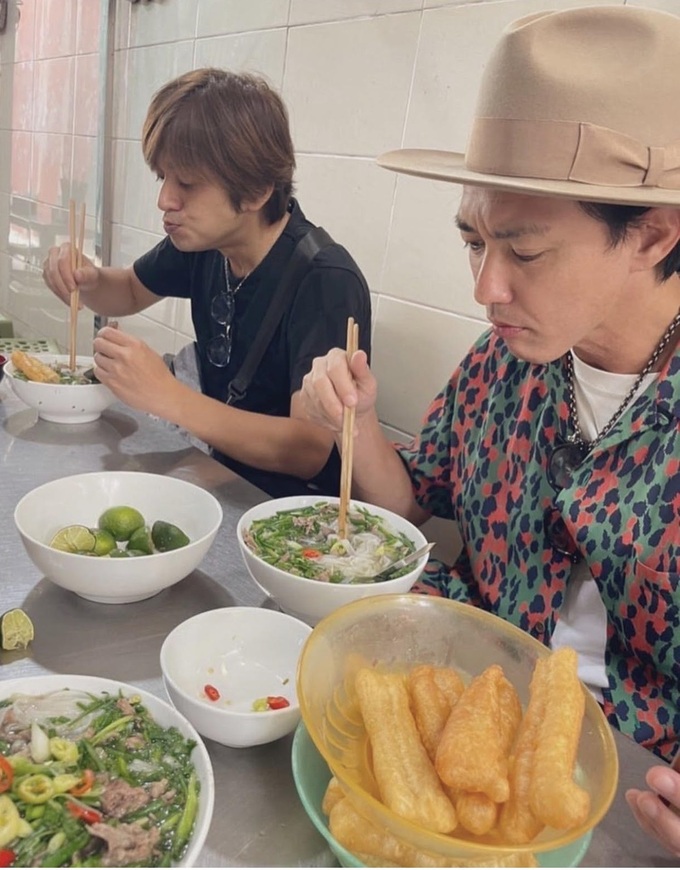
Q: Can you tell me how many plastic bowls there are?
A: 2